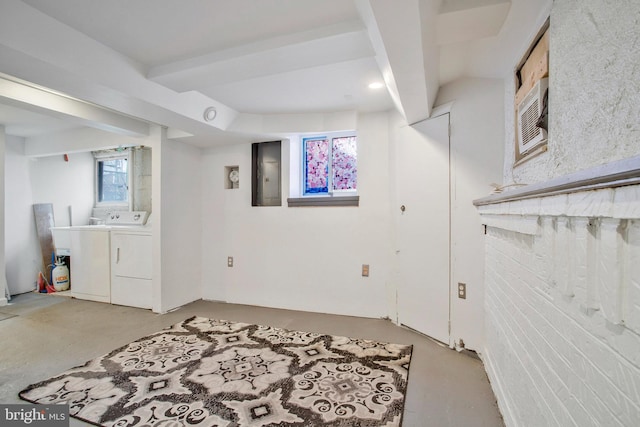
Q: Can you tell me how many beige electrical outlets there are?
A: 3